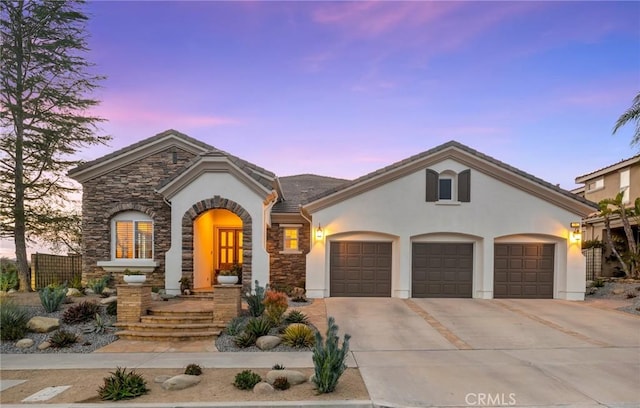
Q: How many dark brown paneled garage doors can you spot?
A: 3